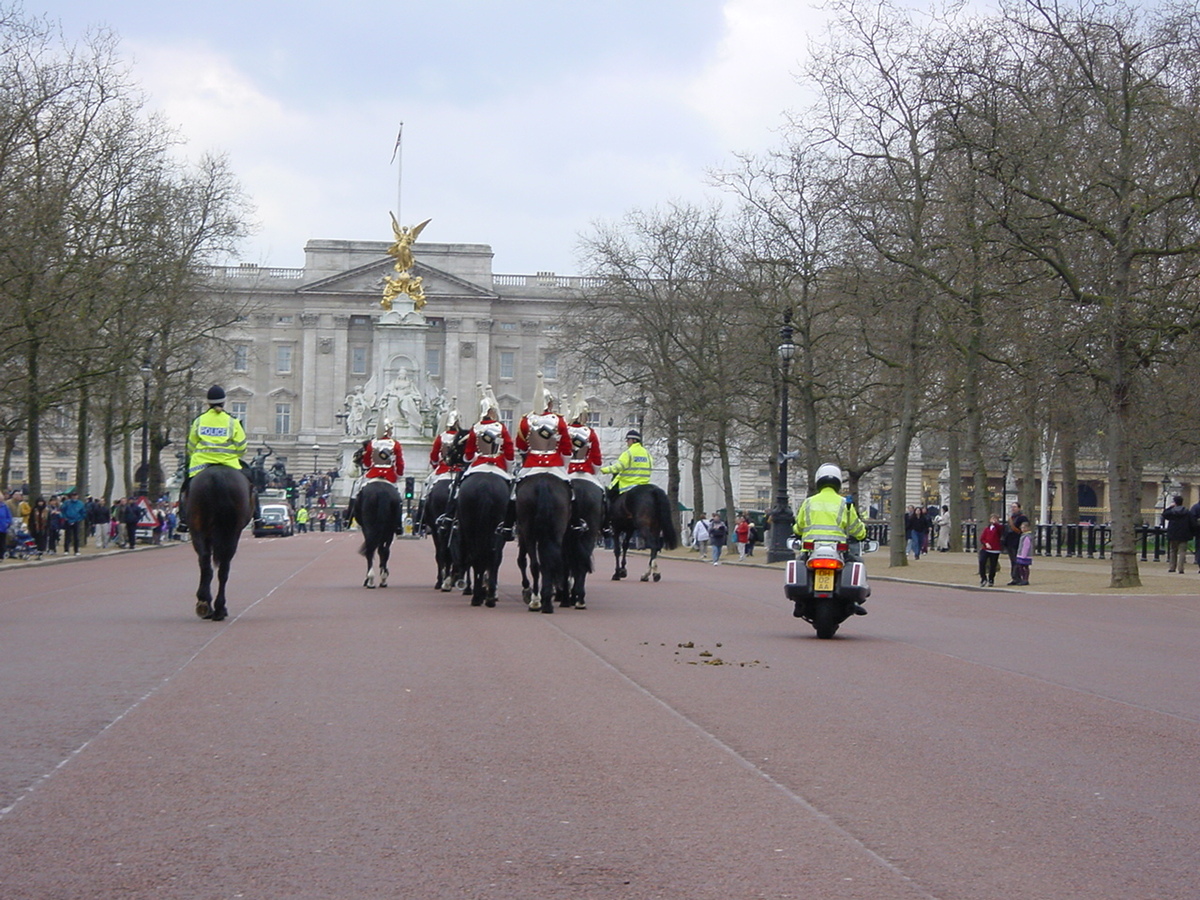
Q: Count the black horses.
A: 7